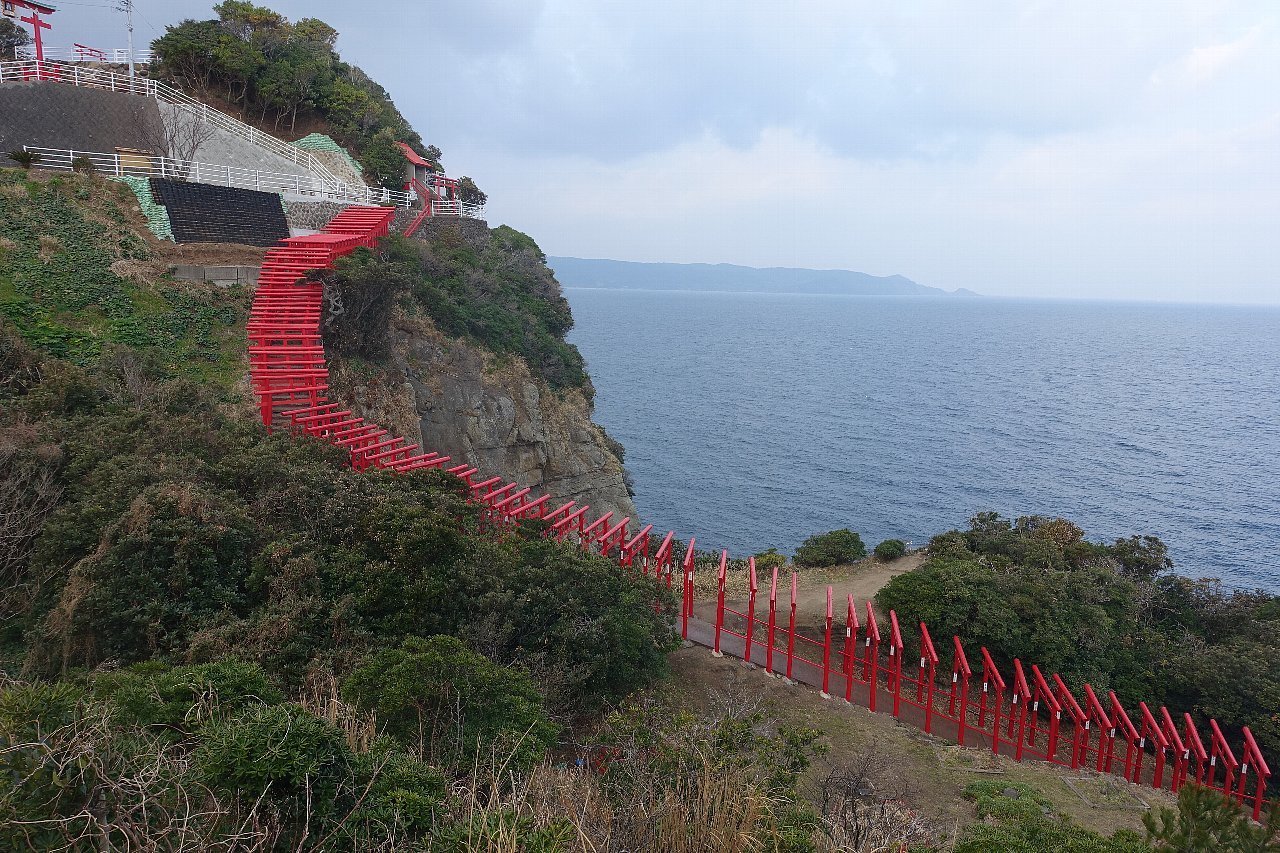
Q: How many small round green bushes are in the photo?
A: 2